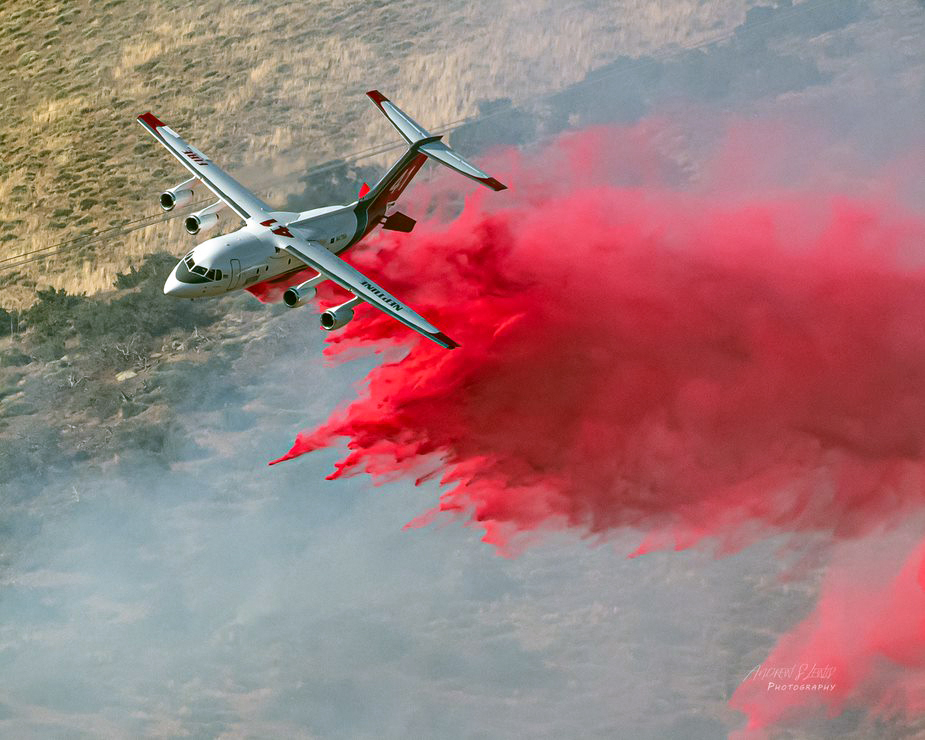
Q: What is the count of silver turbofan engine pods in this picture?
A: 4